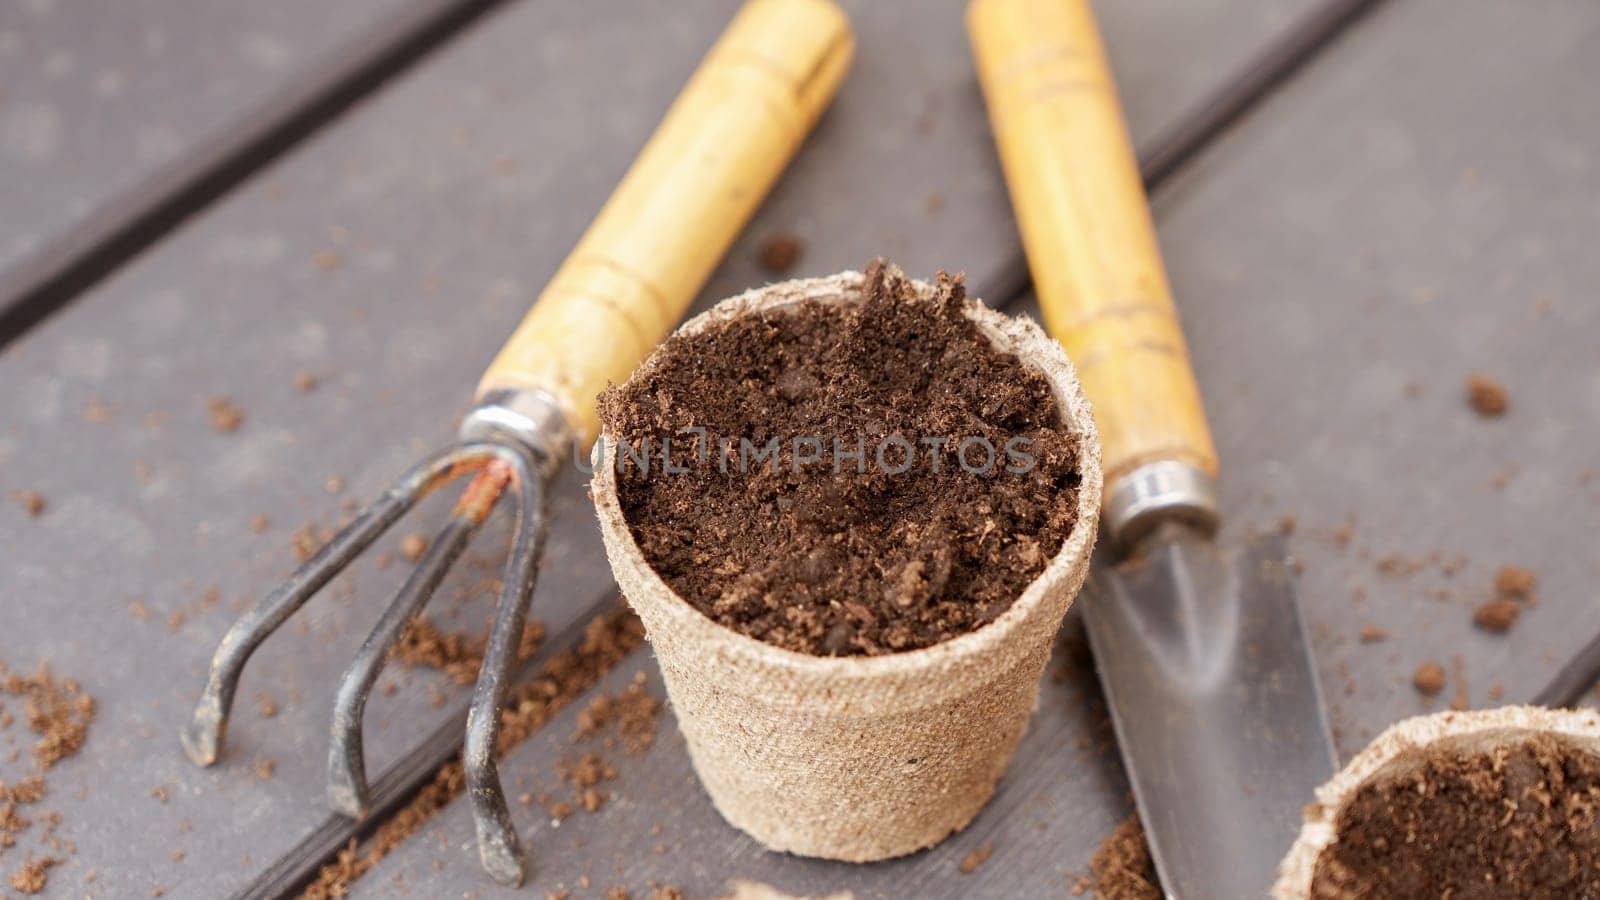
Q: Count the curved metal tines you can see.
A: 3